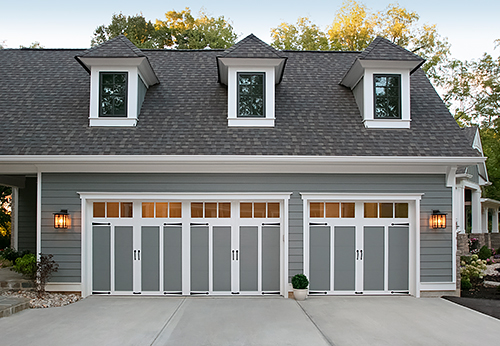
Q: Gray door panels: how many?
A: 12